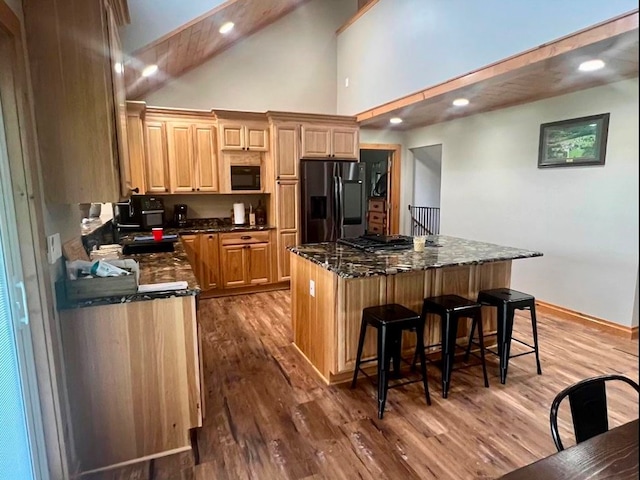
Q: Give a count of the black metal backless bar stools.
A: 3